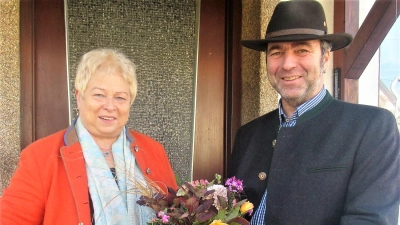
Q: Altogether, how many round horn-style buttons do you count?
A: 2